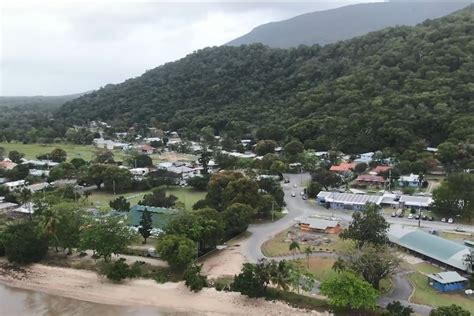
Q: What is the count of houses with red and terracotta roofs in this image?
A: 5